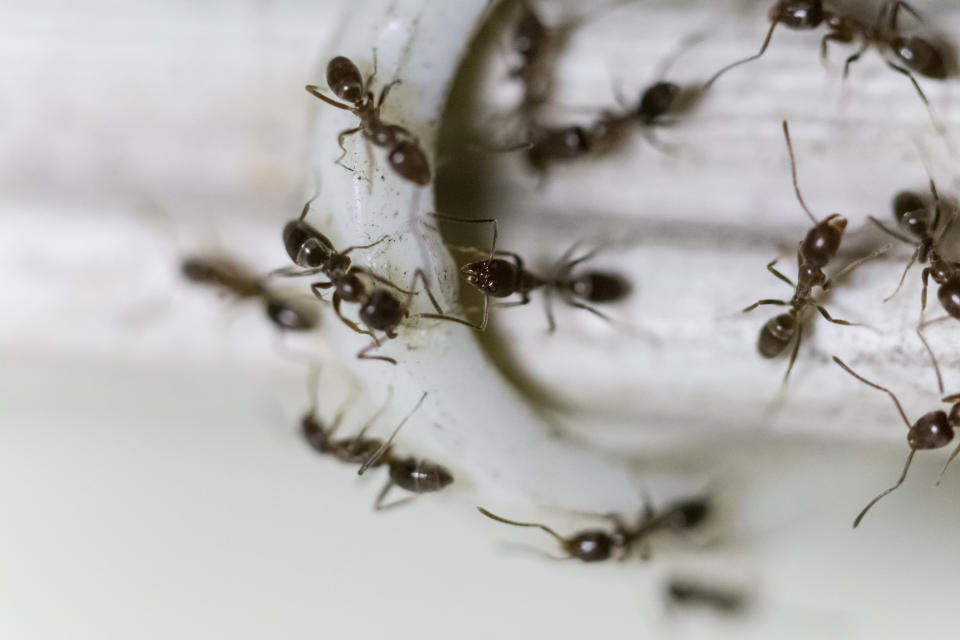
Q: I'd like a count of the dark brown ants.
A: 13